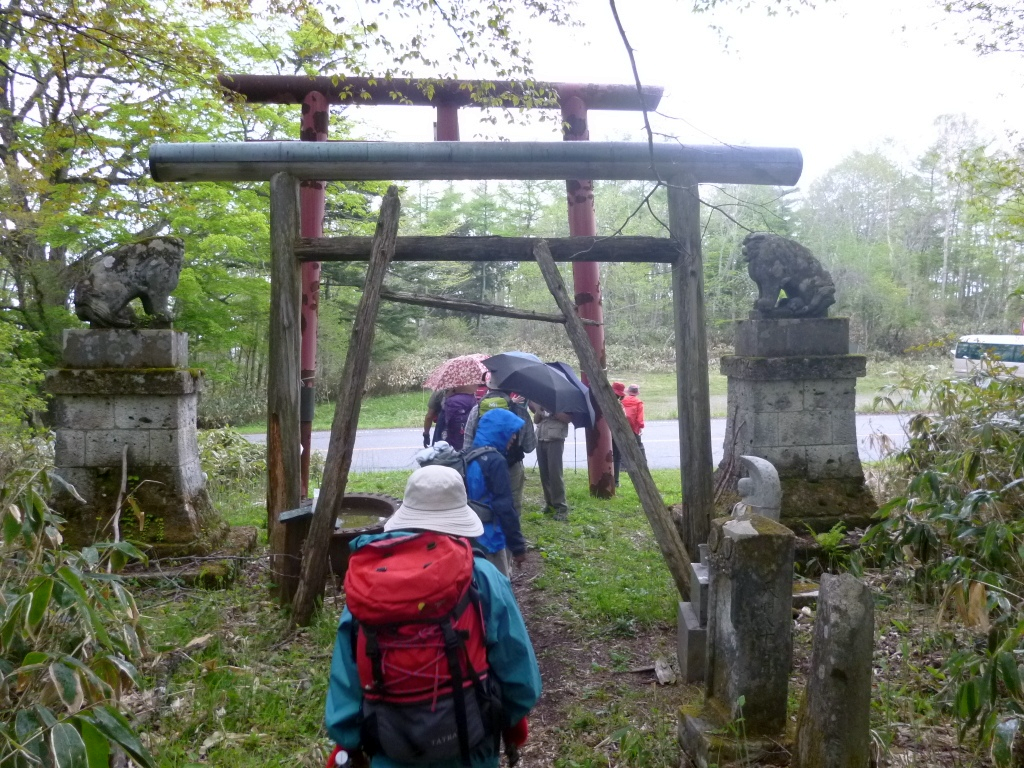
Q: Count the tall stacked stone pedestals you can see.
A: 2